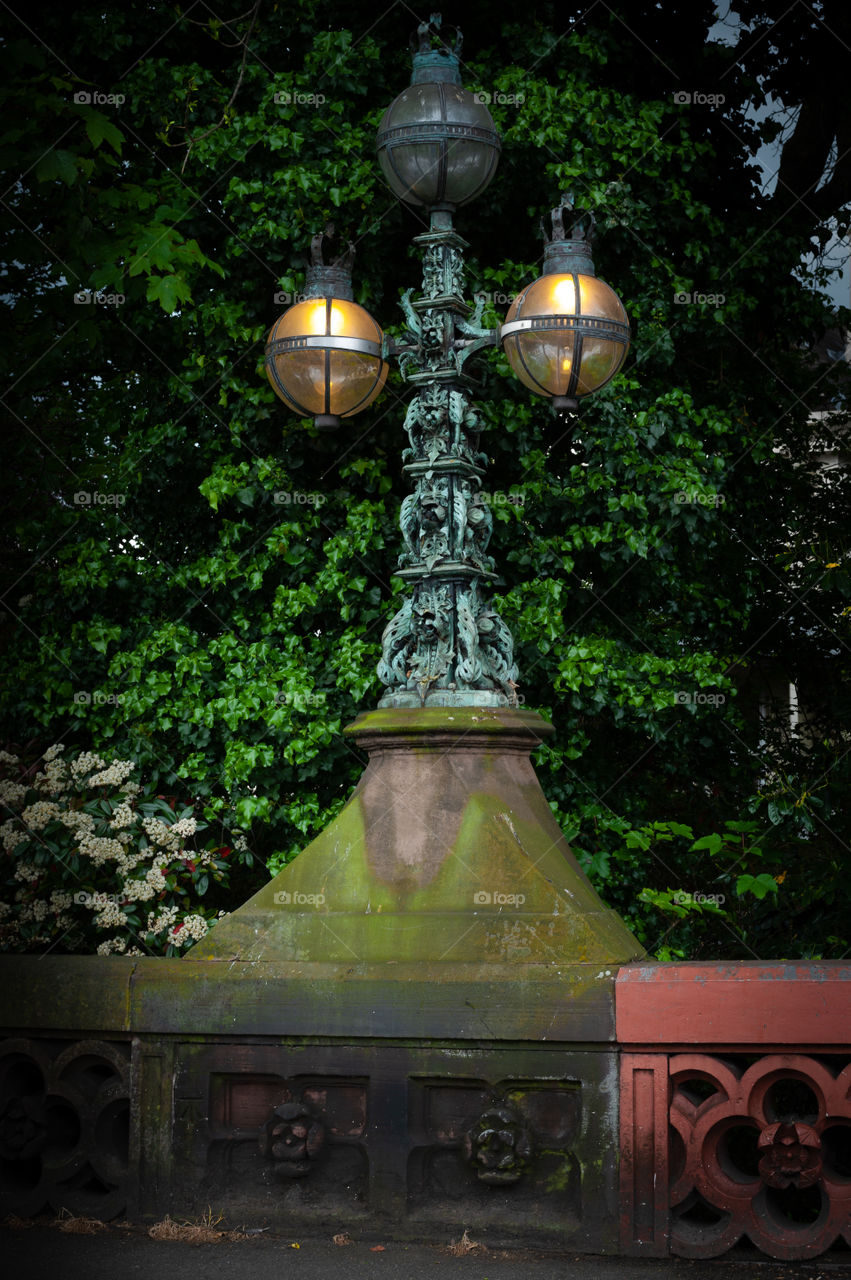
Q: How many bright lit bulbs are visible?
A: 2